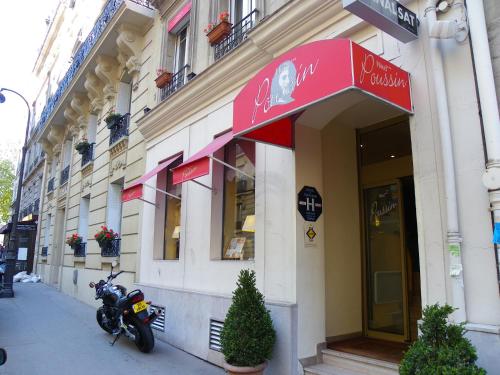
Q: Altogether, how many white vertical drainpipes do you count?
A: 2